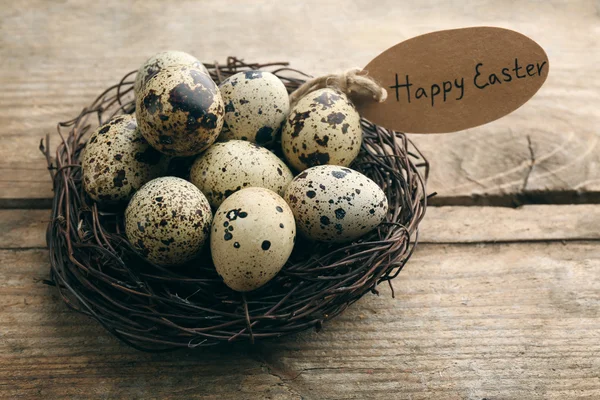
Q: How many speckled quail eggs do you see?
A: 9